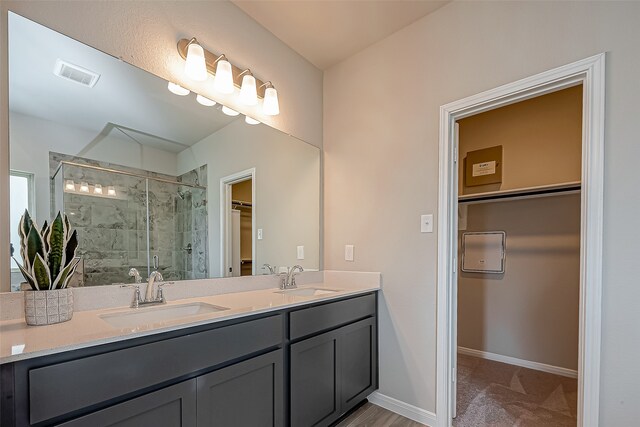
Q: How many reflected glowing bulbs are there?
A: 8